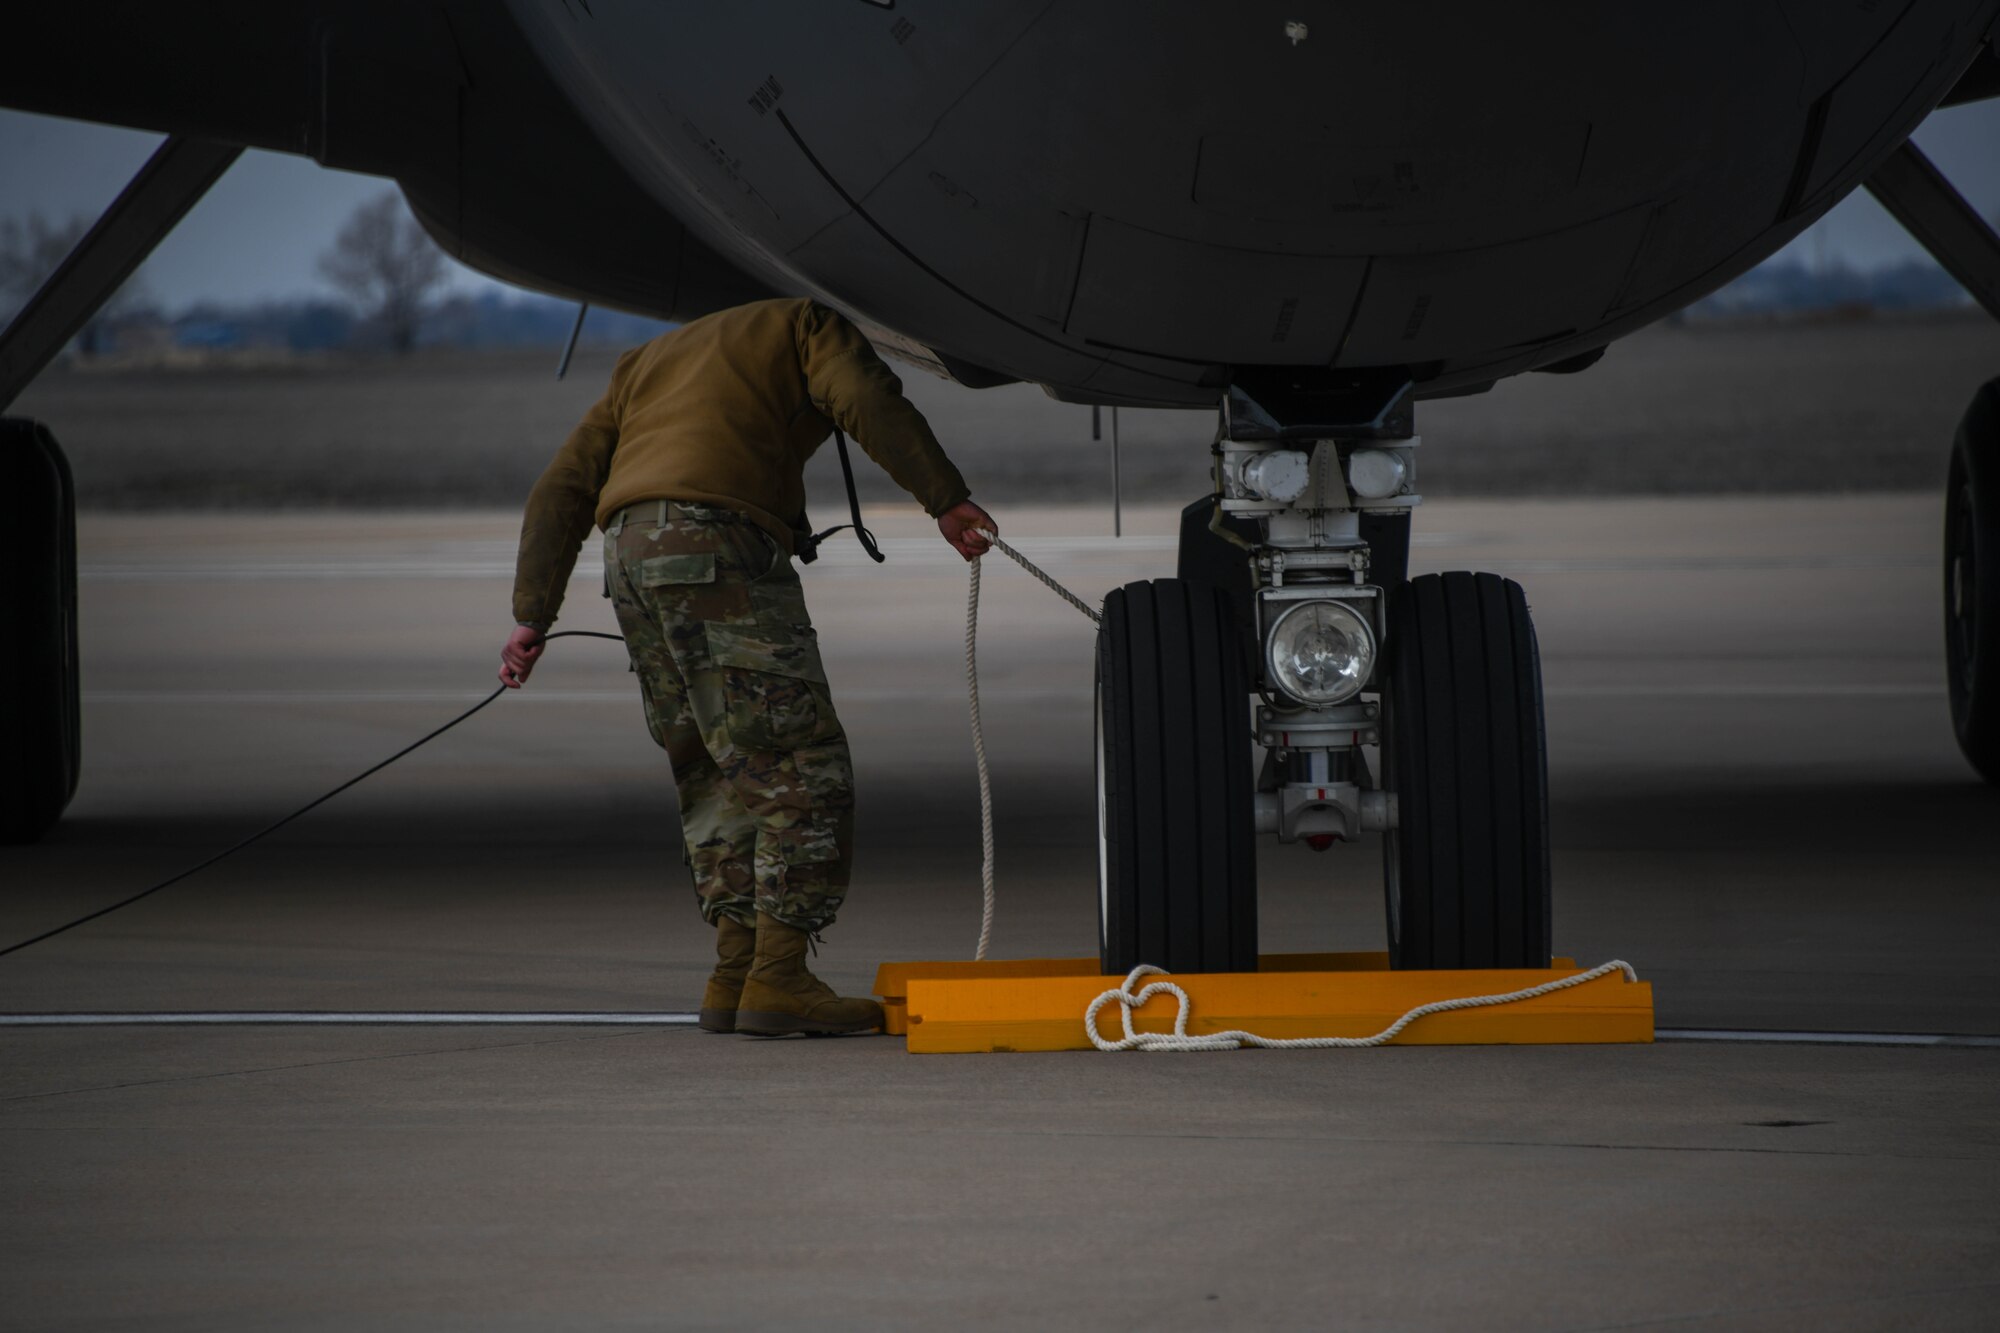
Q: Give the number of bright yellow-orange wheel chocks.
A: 2